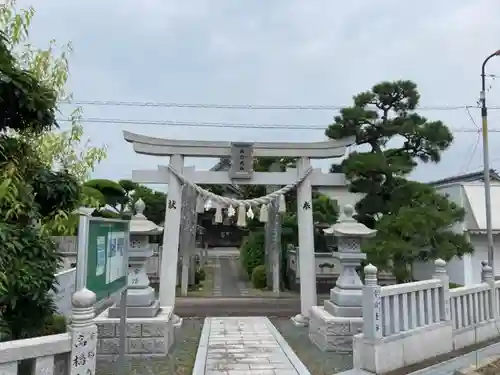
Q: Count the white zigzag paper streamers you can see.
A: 3